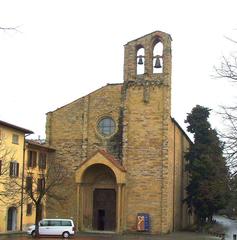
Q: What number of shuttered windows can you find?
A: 5